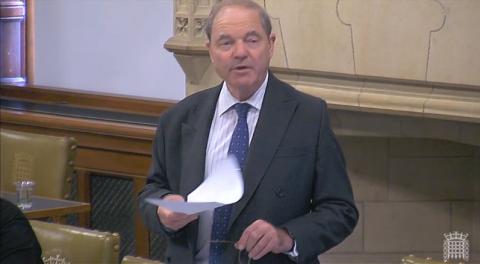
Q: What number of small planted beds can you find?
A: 0